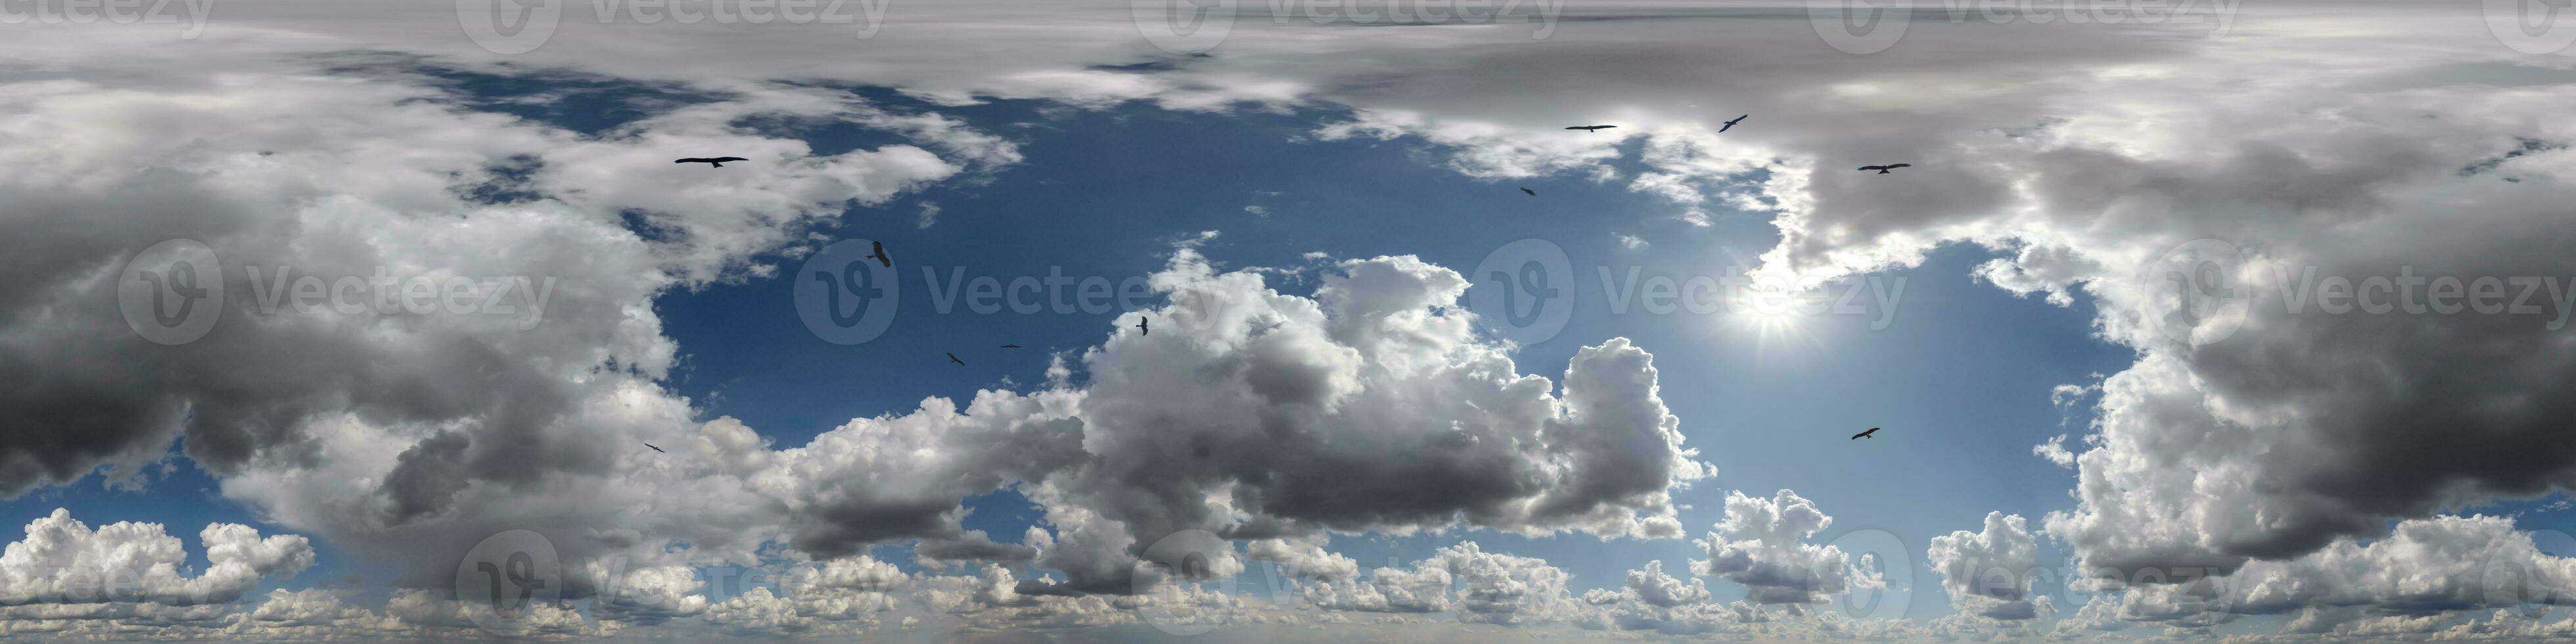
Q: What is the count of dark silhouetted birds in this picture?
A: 11